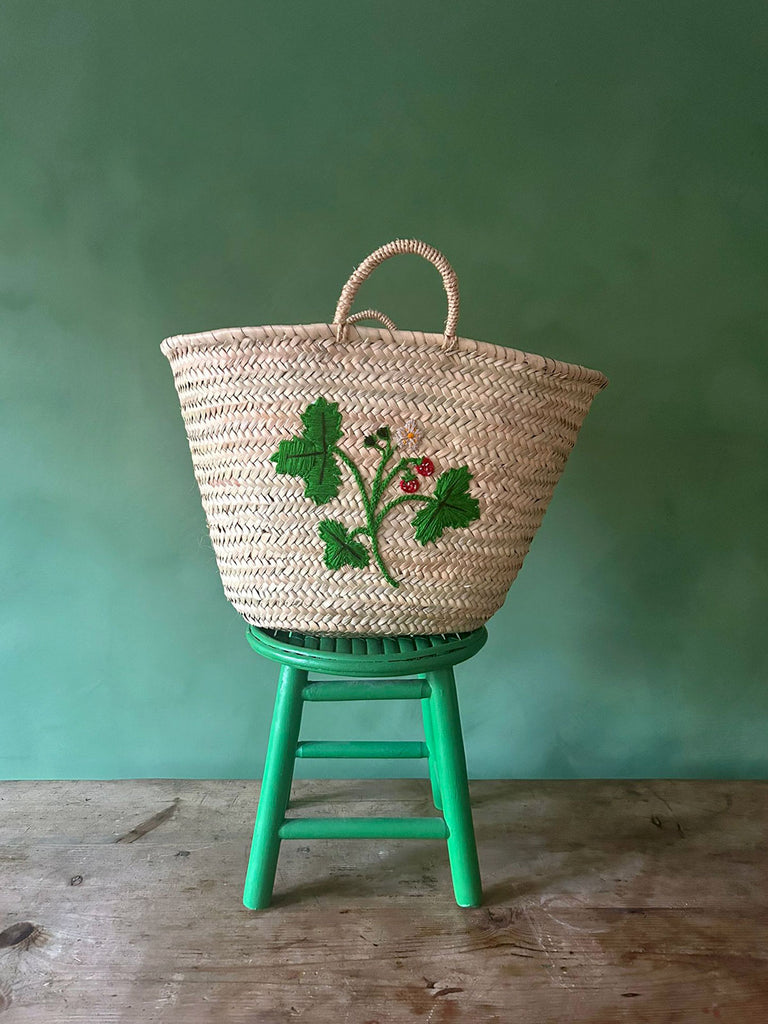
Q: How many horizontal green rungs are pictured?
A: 3